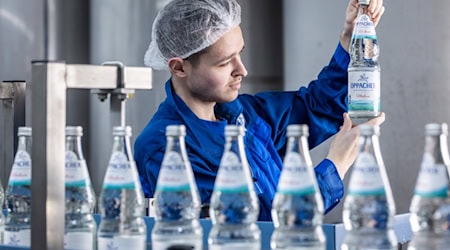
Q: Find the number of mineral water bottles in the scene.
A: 9